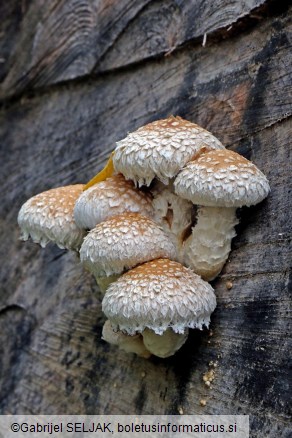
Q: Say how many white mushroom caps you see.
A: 6